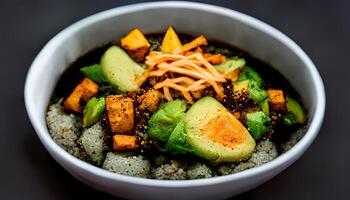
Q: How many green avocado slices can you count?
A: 2